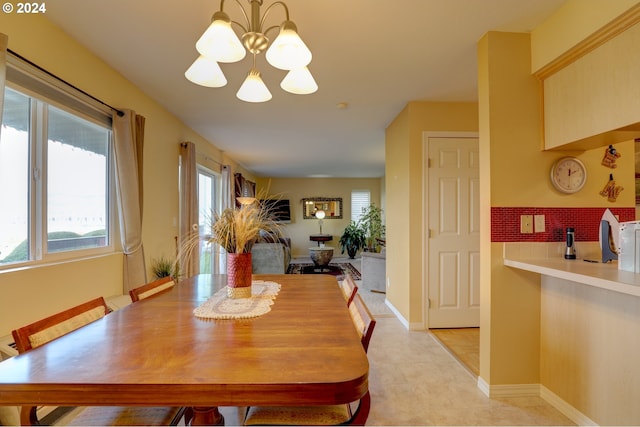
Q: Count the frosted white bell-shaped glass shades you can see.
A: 5